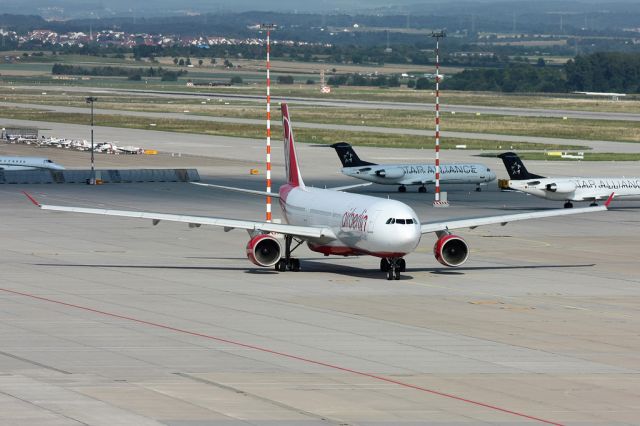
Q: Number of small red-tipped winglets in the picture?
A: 2